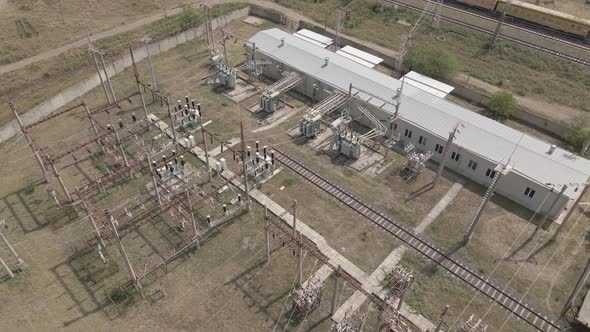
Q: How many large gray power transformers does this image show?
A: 4